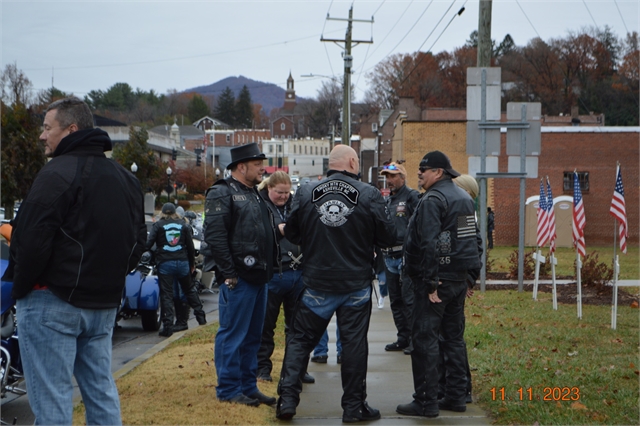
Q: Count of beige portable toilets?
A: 2